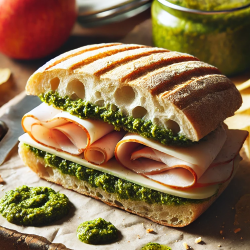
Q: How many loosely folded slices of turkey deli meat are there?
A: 3